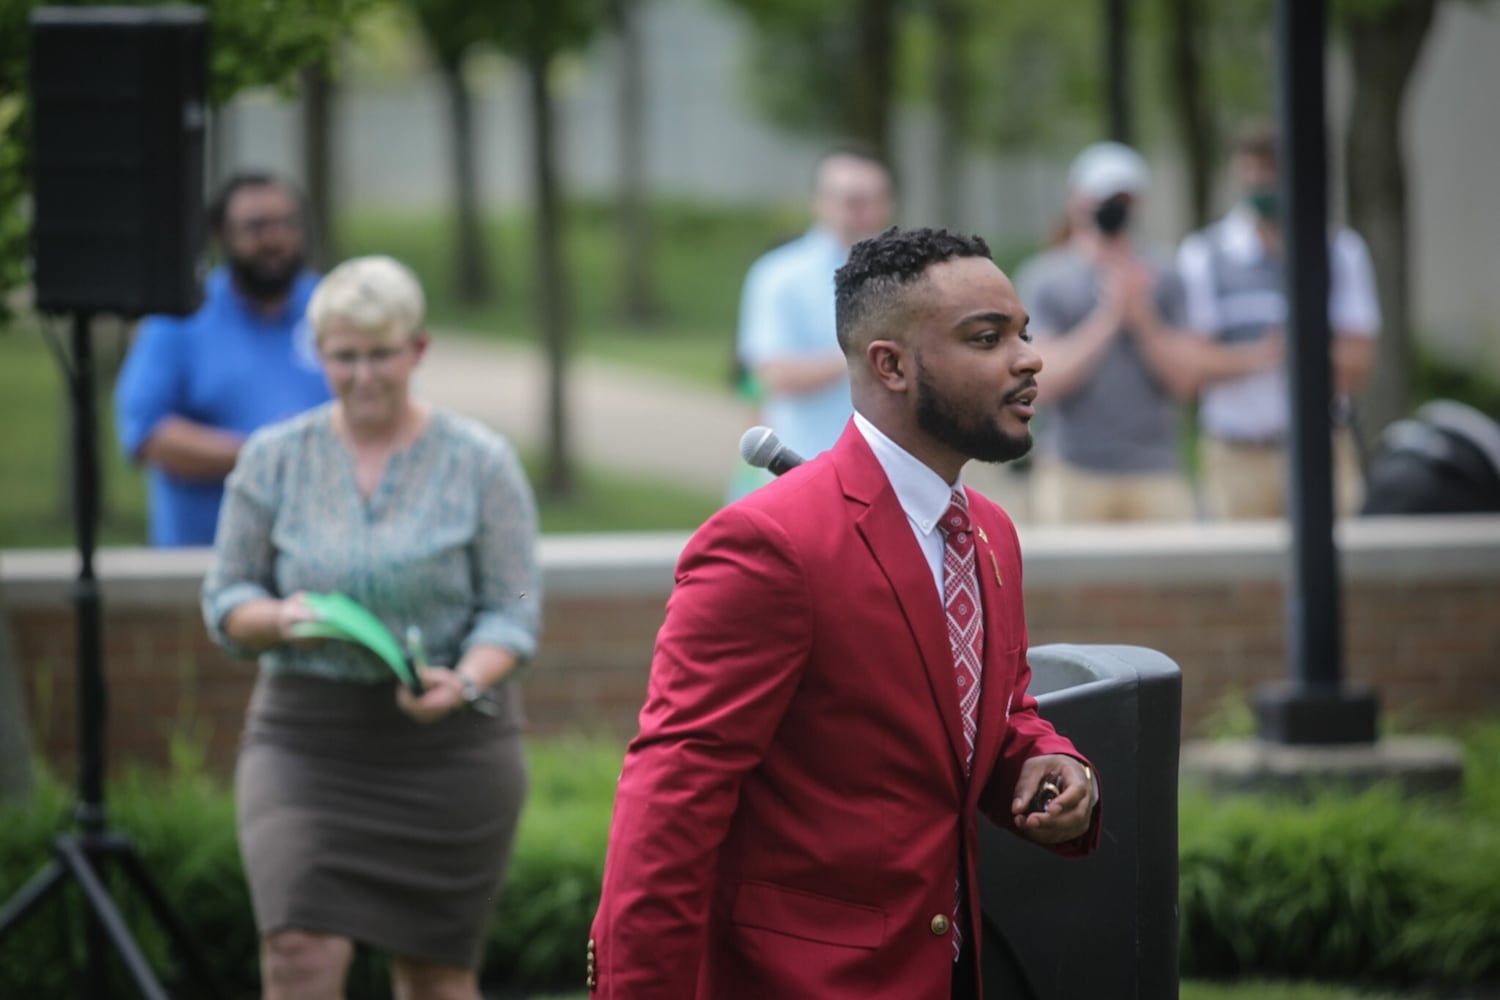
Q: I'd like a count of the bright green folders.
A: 1